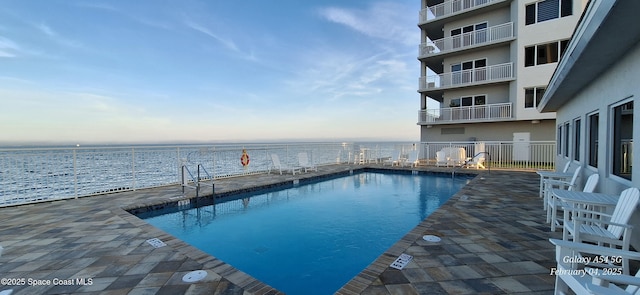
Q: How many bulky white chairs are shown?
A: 5